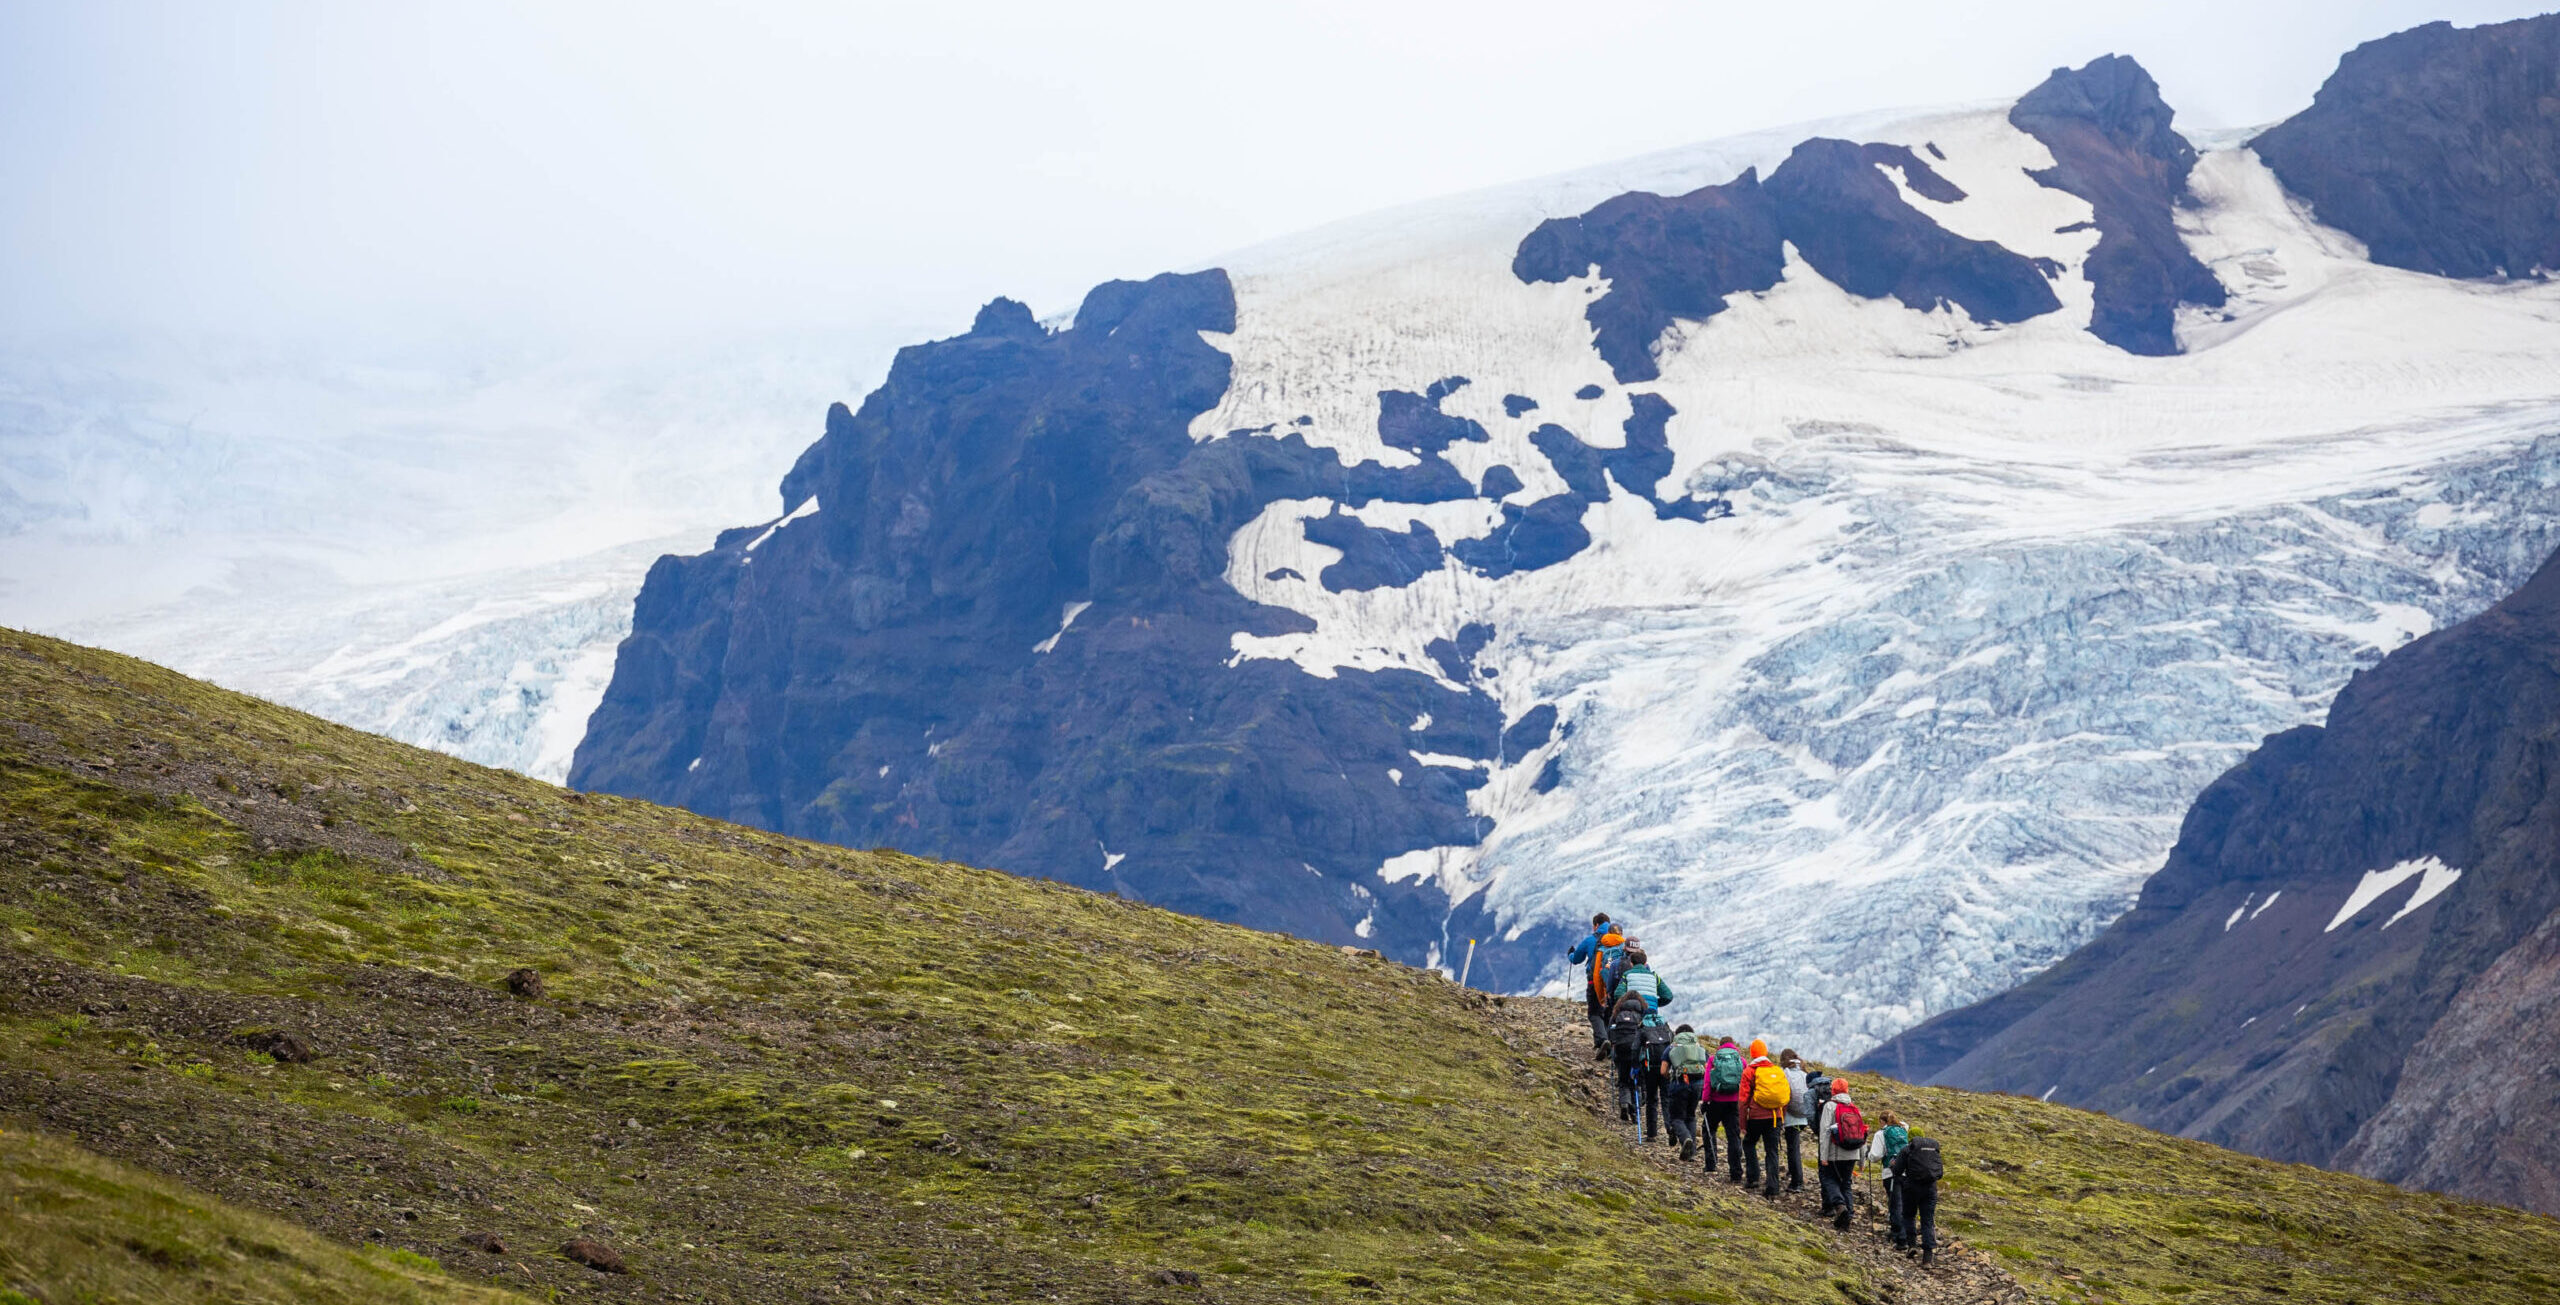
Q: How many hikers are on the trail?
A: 14